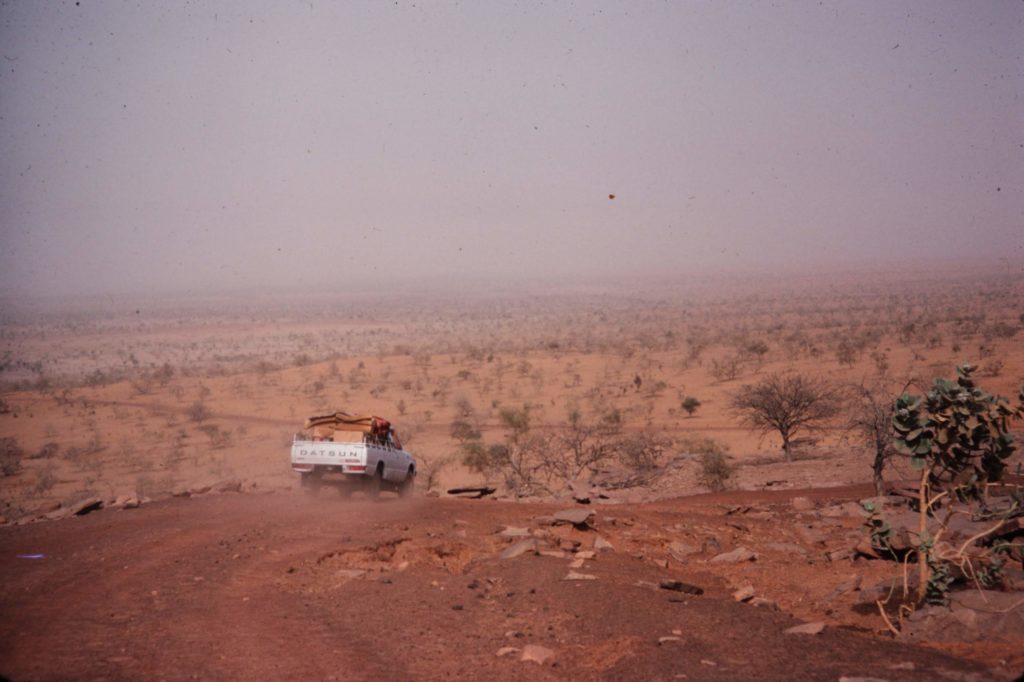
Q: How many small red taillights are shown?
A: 2